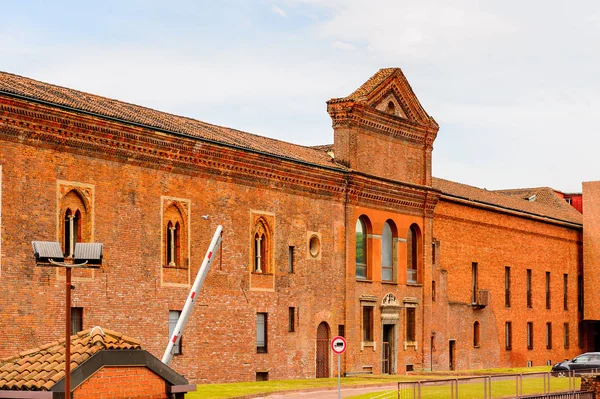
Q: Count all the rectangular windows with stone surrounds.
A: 2